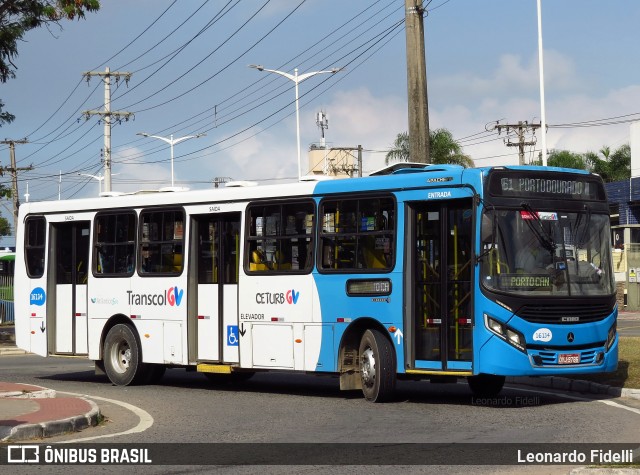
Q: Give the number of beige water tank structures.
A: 1